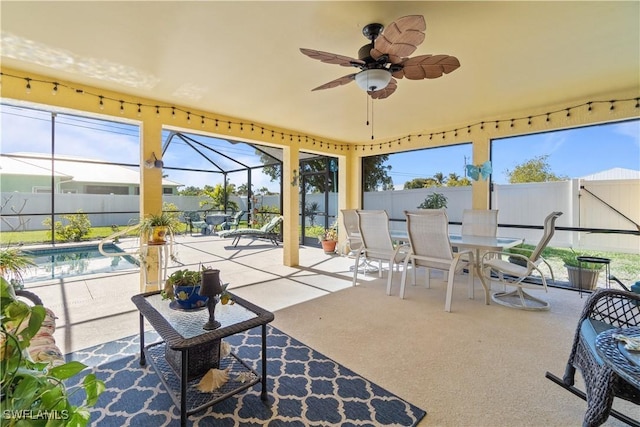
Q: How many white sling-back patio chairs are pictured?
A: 5